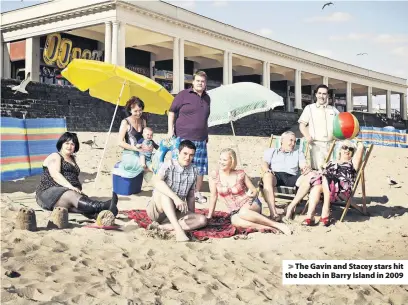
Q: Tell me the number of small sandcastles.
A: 2